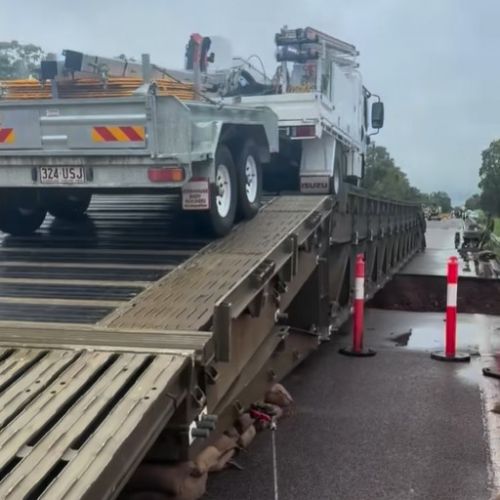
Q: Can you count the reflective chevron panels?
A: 2